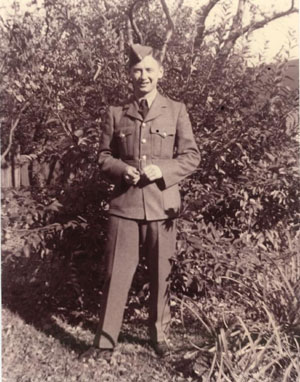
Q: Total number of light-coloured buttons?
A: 5